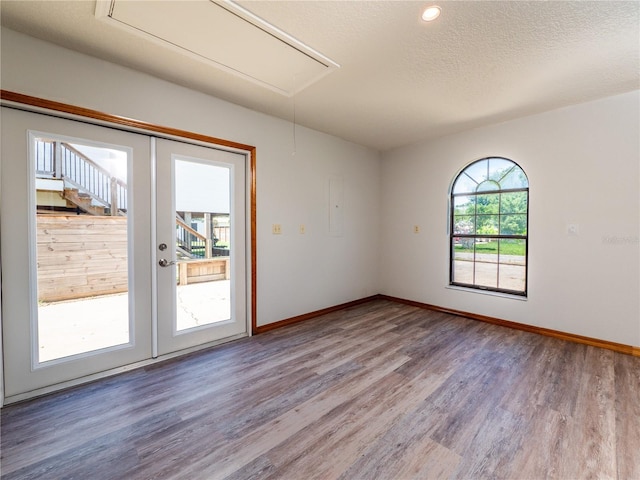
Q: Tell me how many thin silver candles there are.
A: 0